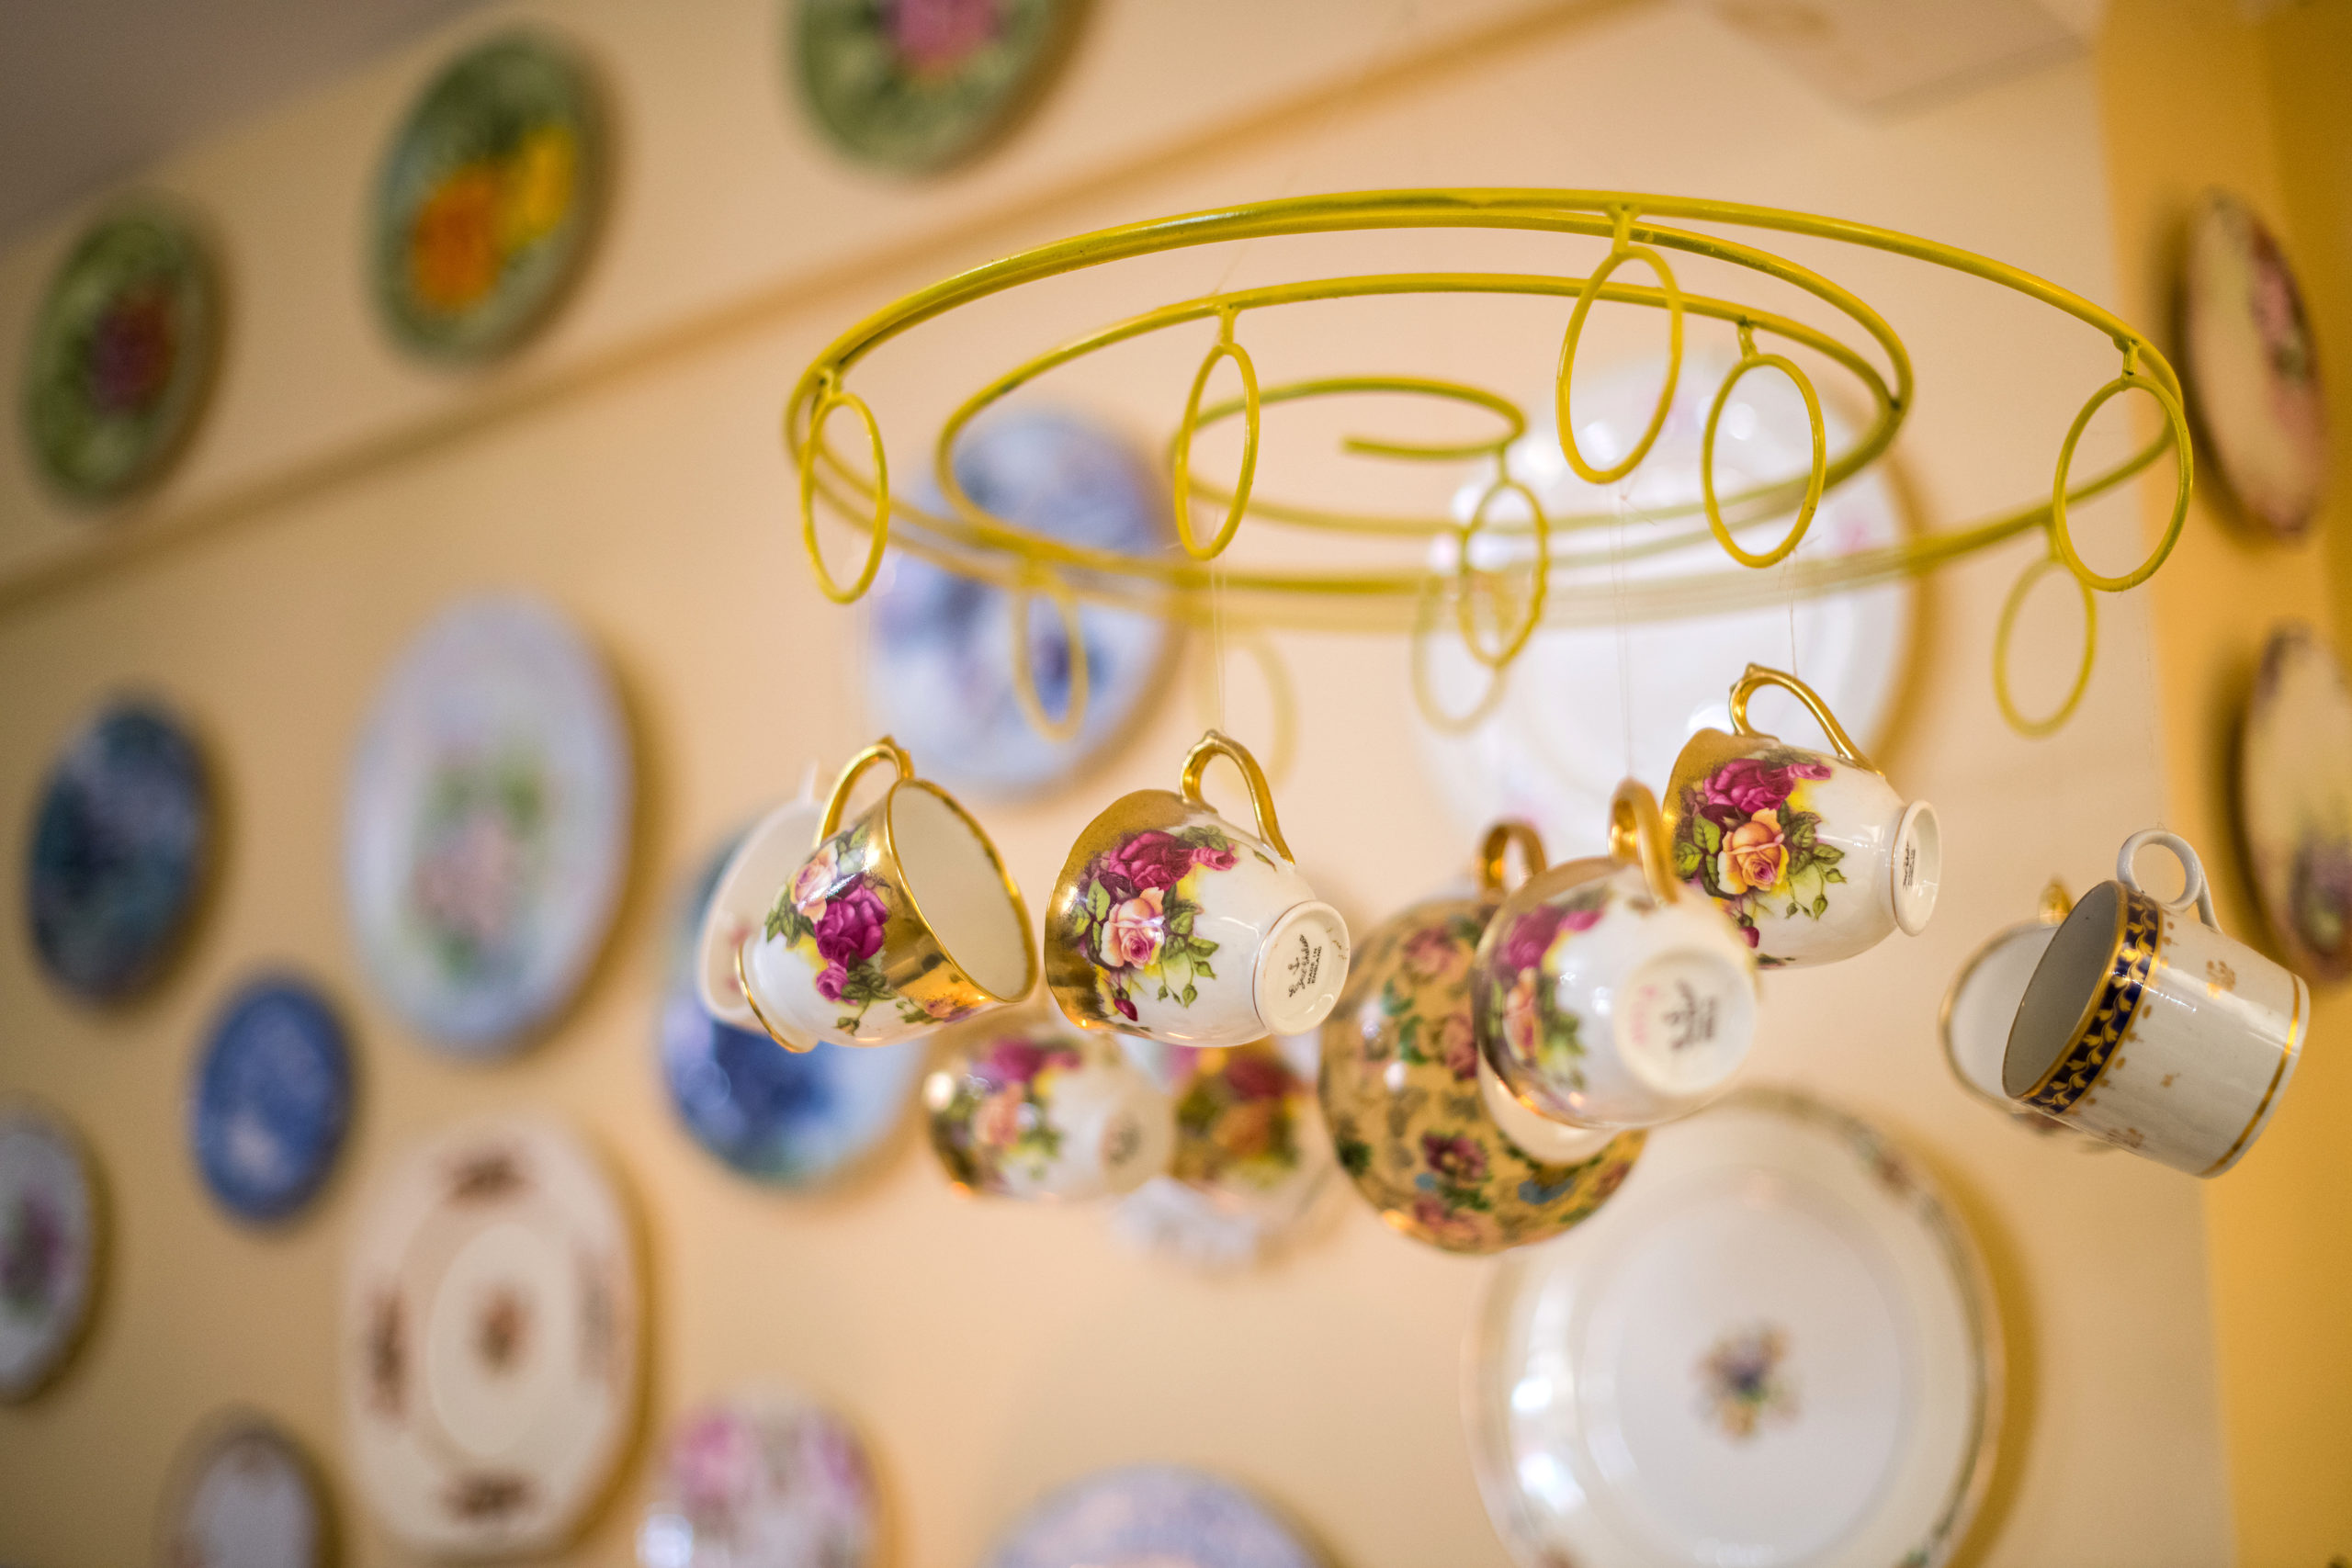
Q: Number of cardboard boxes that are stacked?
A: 0